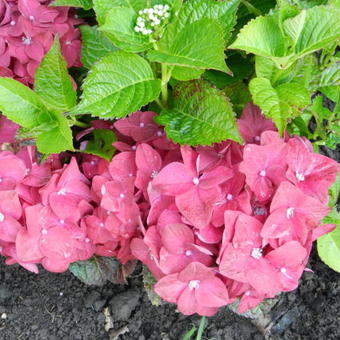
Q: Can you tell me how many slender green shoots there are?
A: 2